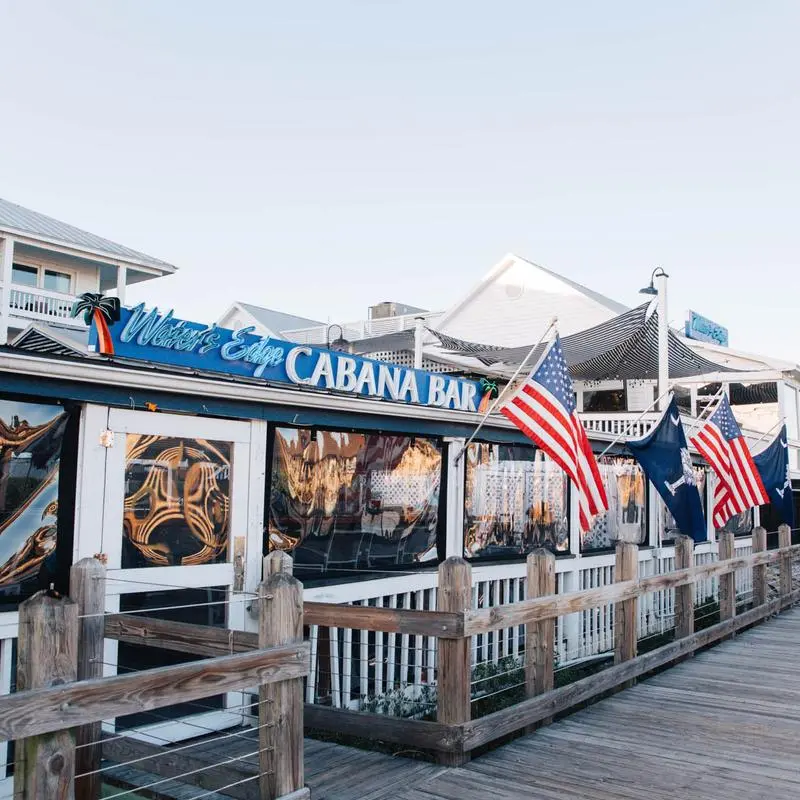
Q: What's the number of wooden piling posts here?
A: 11